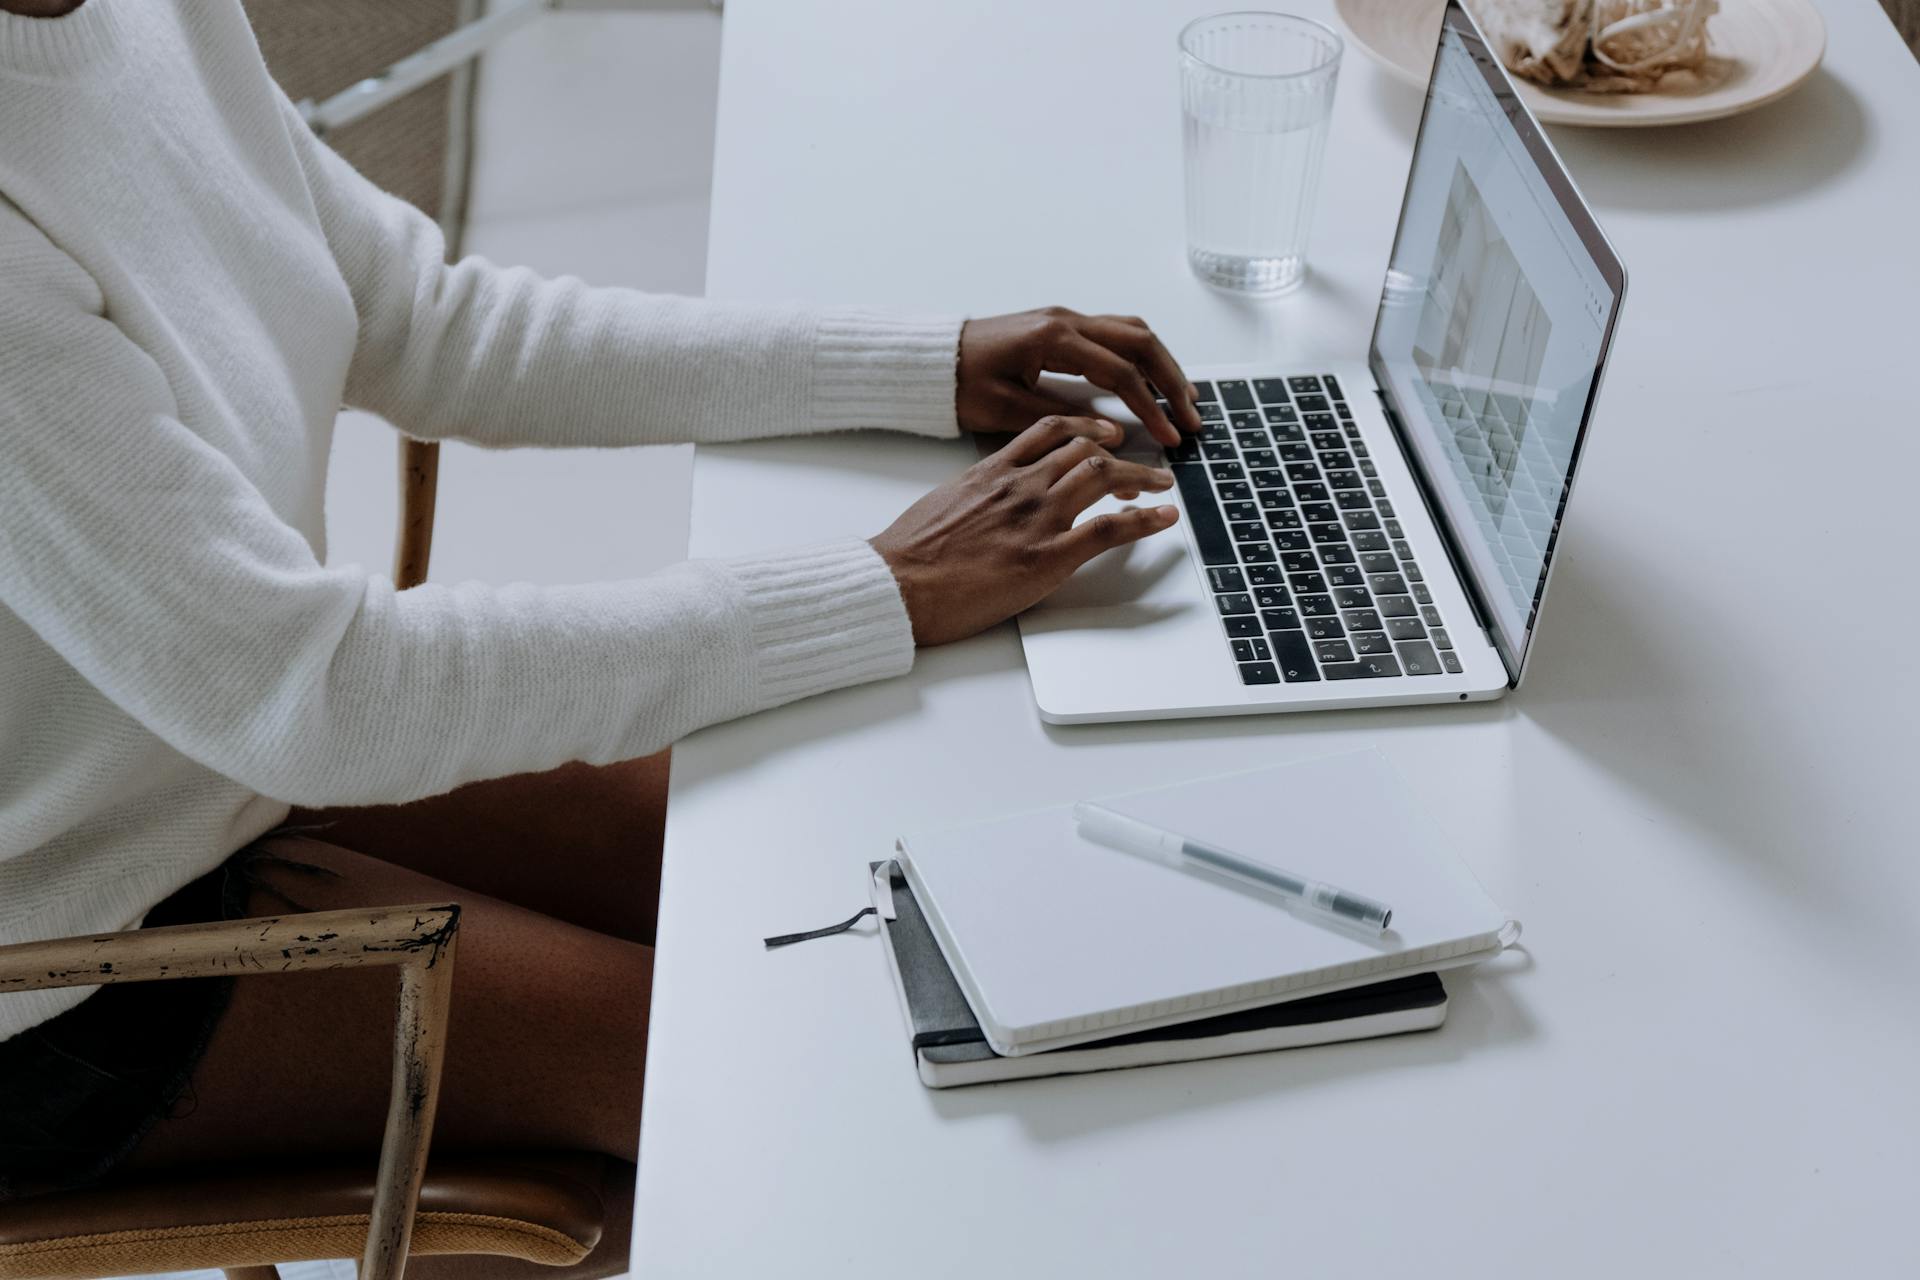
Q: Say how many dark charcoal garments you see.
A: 1